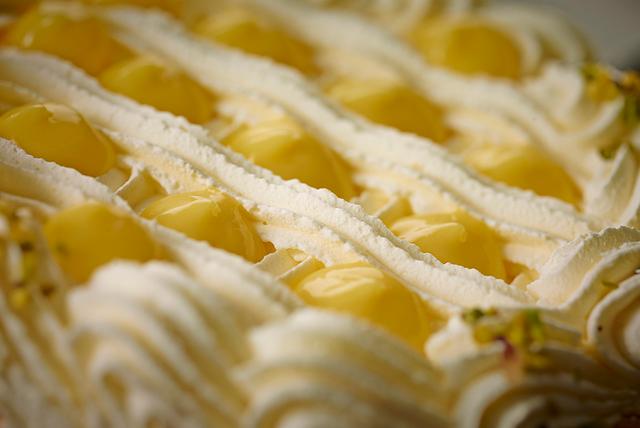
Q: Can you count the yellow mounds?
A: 12